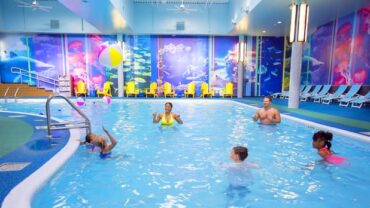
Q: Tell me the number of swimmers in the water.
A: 5